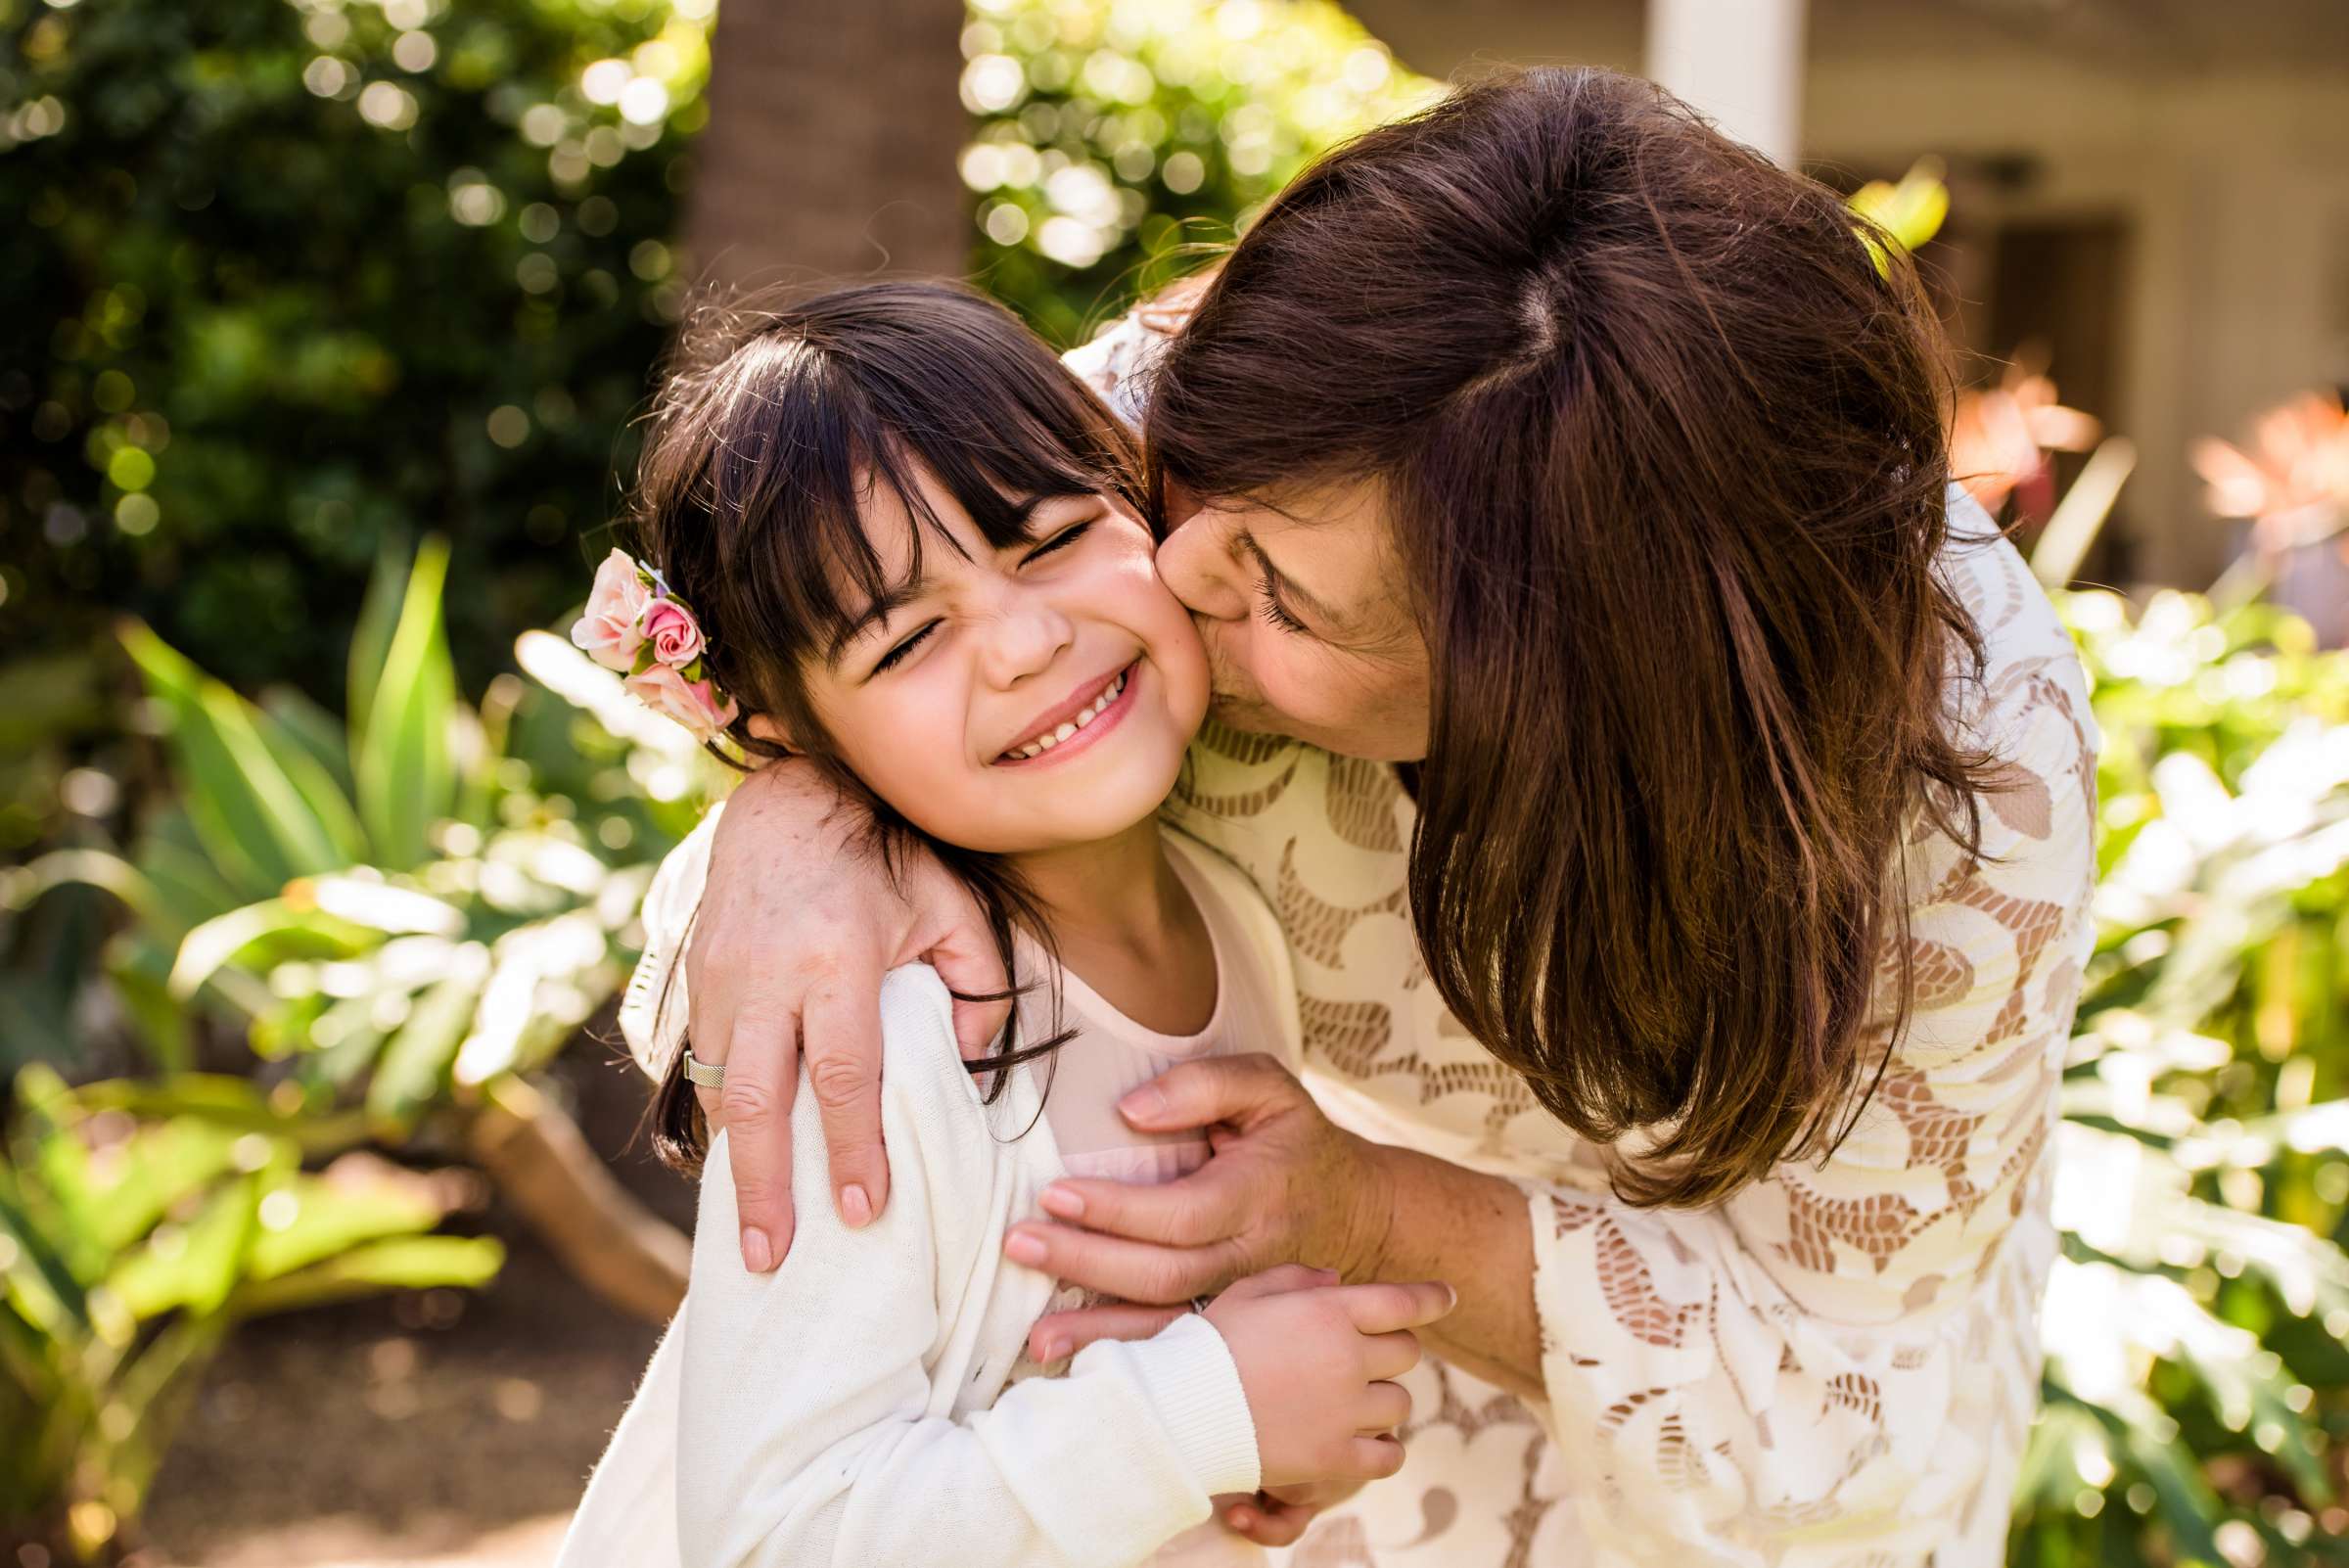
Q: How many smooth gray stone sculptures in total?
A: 0